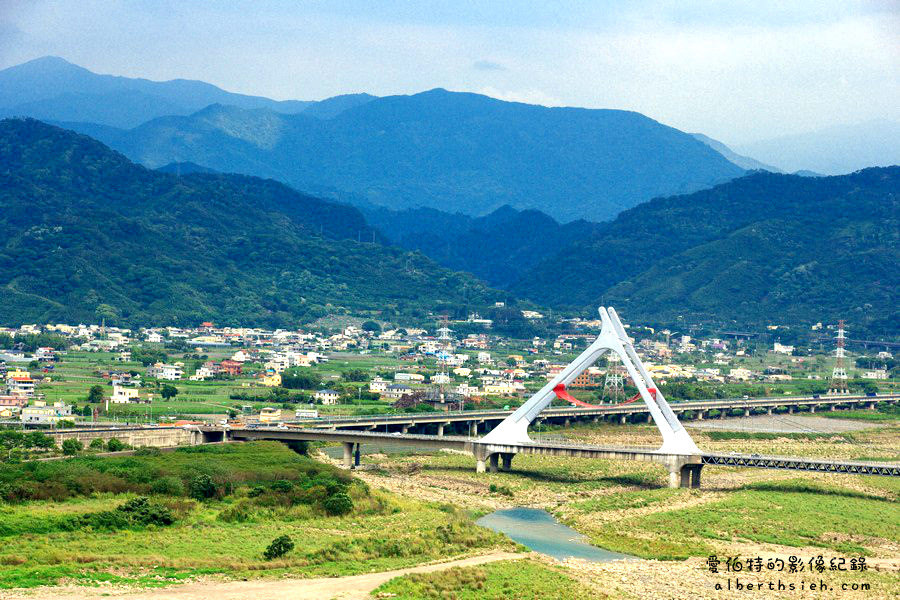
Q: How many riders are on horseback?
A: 0